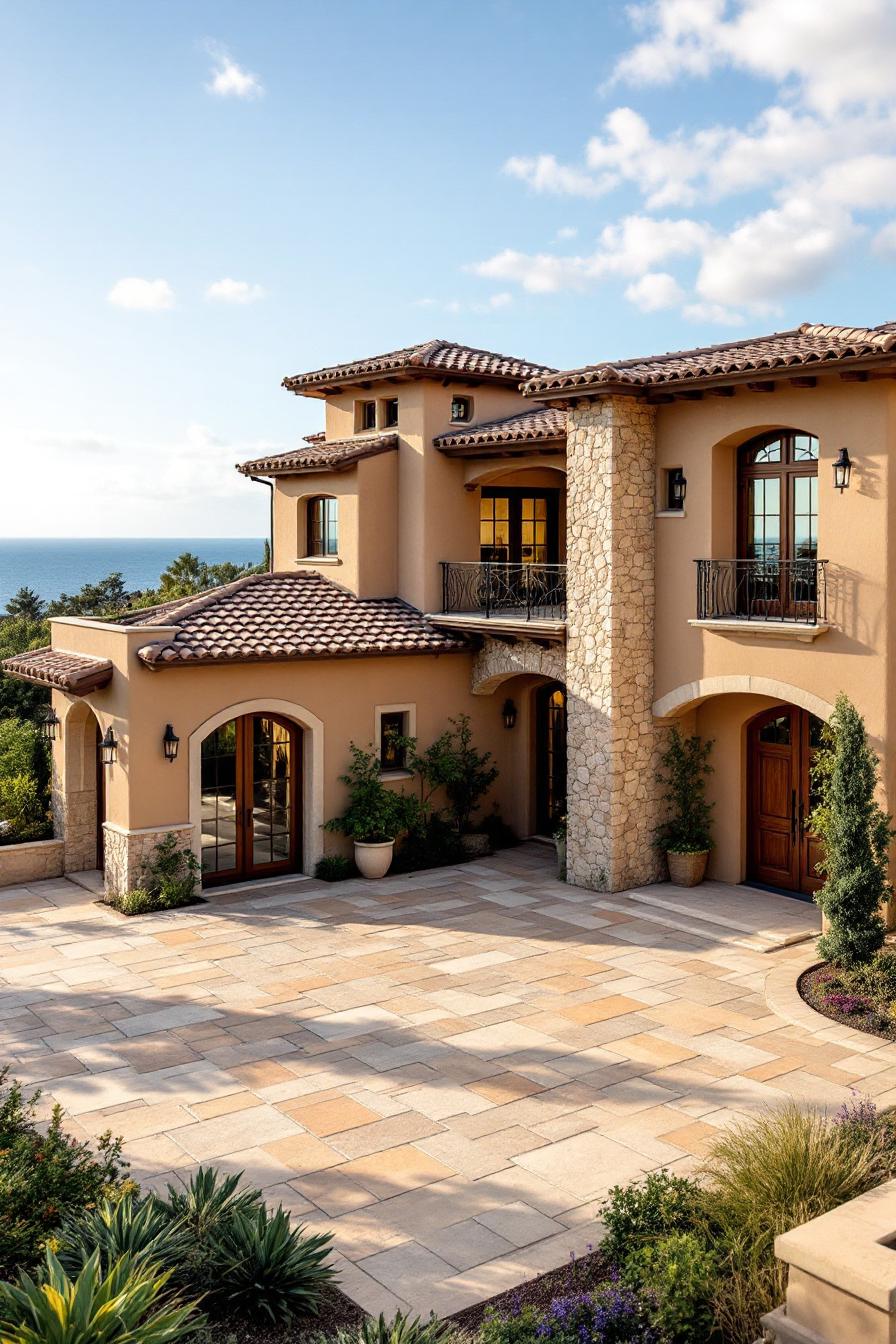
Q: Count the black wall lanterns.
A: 6